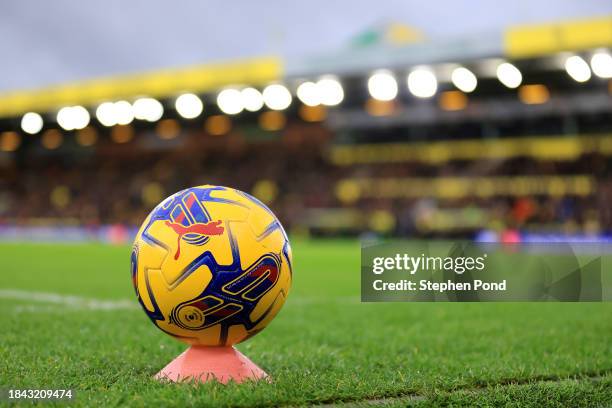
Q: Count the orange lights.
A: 11